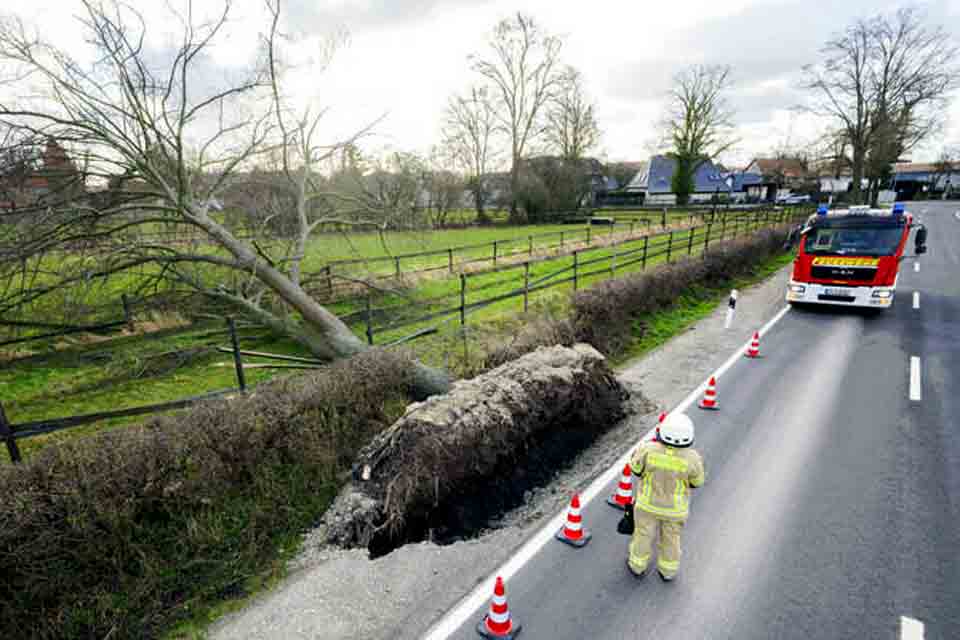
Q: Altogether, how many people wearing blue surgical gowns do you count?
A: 0